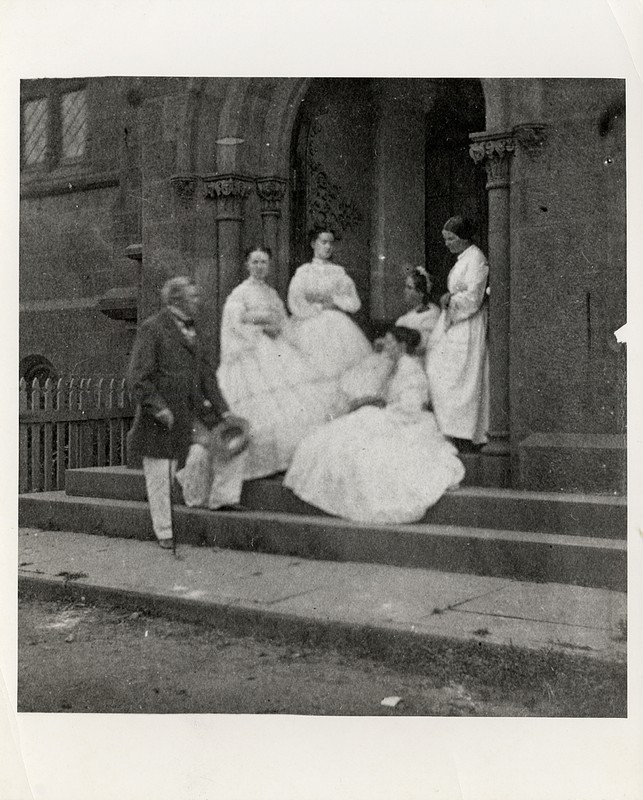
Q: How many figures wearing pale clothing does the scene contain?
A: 5